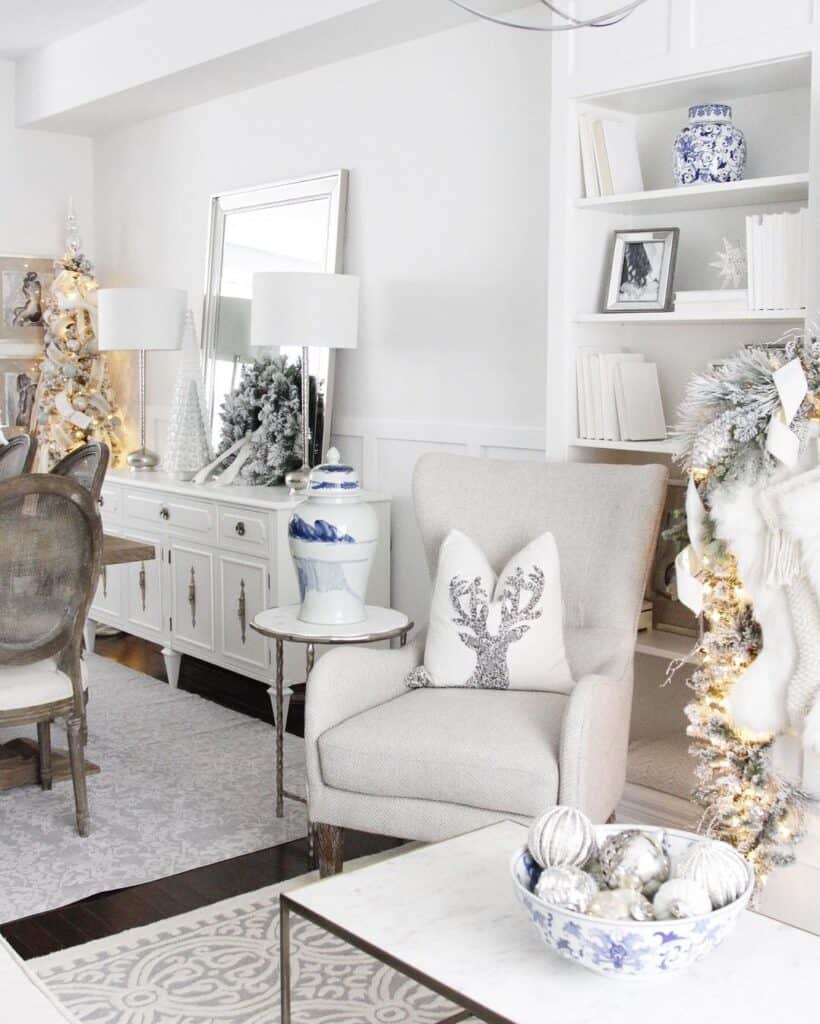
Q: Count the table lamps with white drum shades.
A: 2